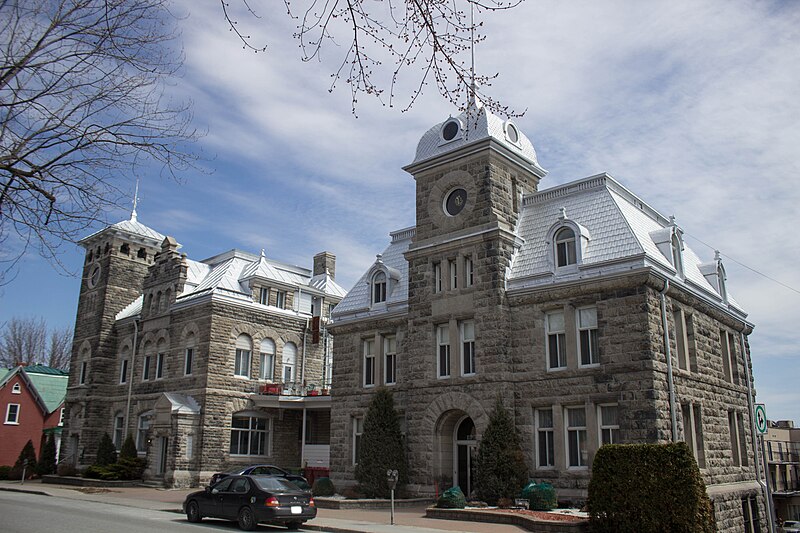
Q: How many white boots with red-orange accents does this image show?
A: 0